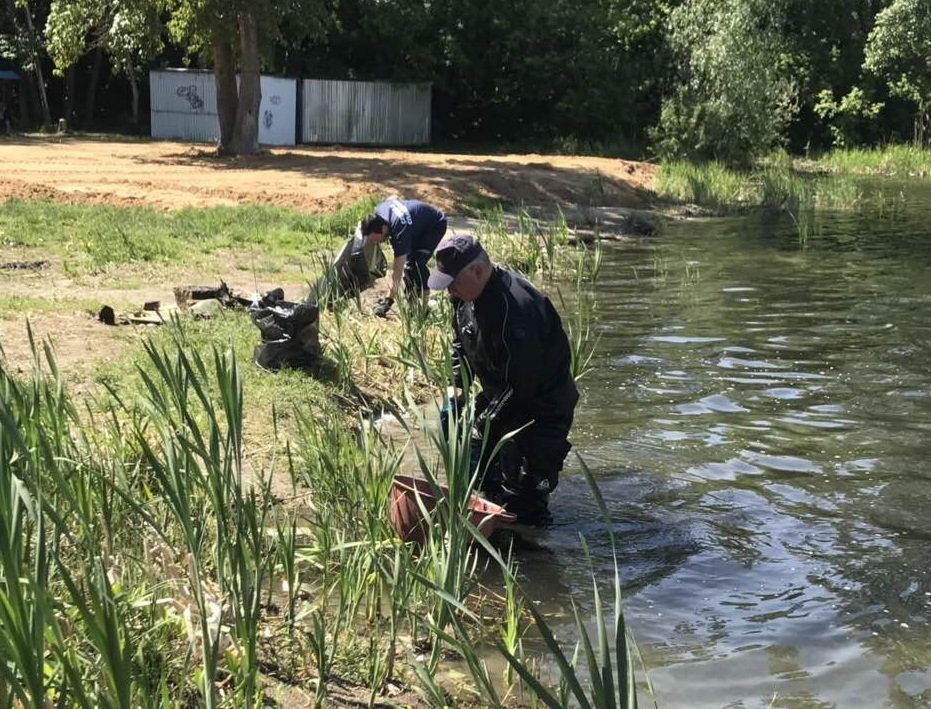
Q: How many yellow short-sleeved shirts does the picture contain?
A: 0